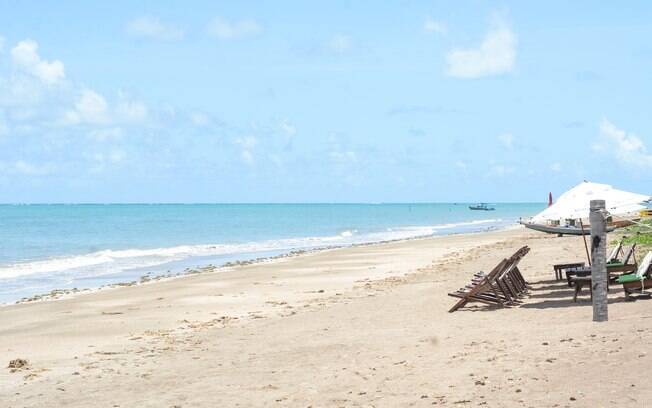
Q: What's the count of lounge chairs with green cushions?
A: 3